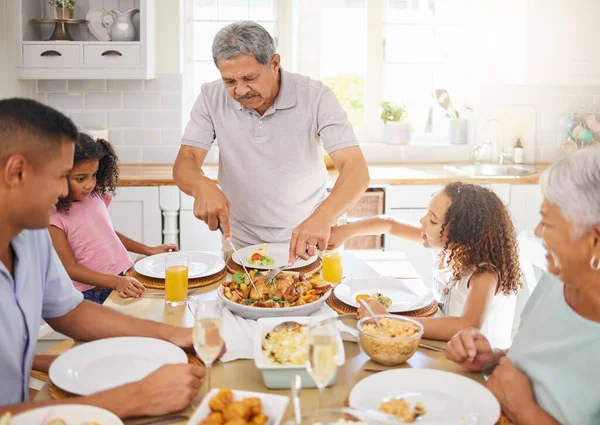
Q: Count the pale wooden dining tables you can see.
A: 1